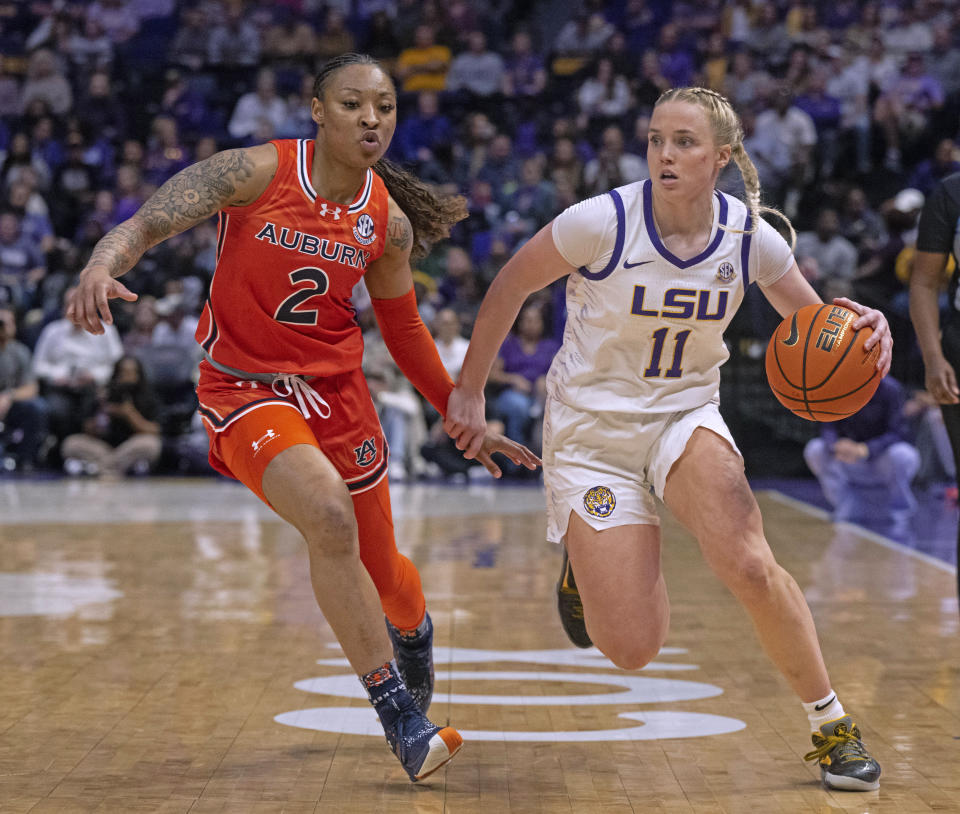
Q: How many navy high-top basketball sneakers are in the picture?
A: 2